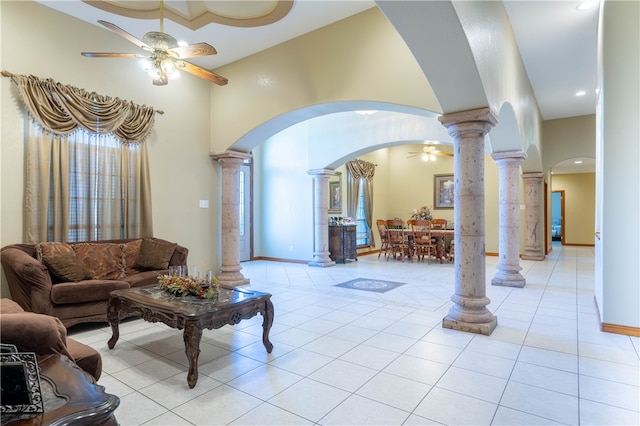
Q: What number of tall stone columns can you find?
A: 5